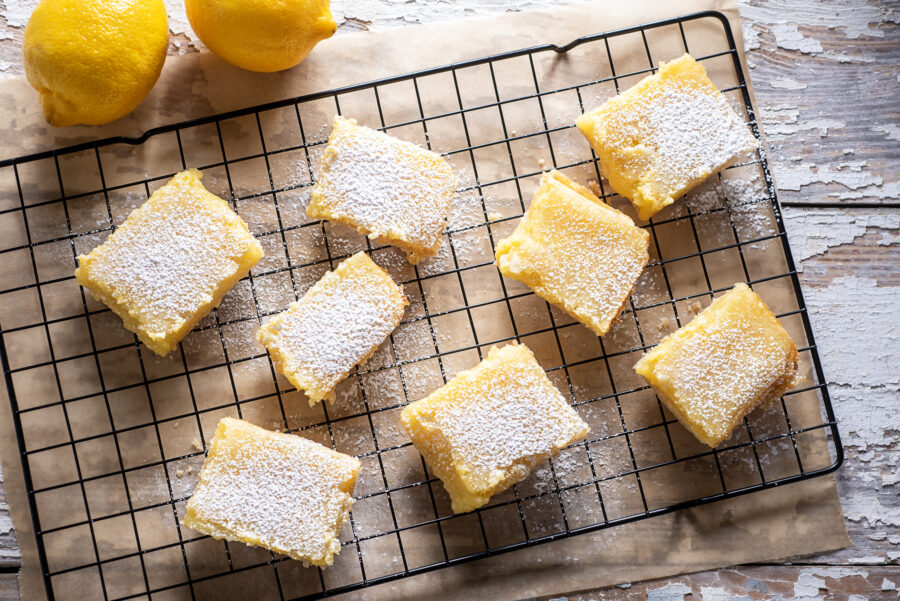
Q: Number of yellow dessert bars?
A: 8